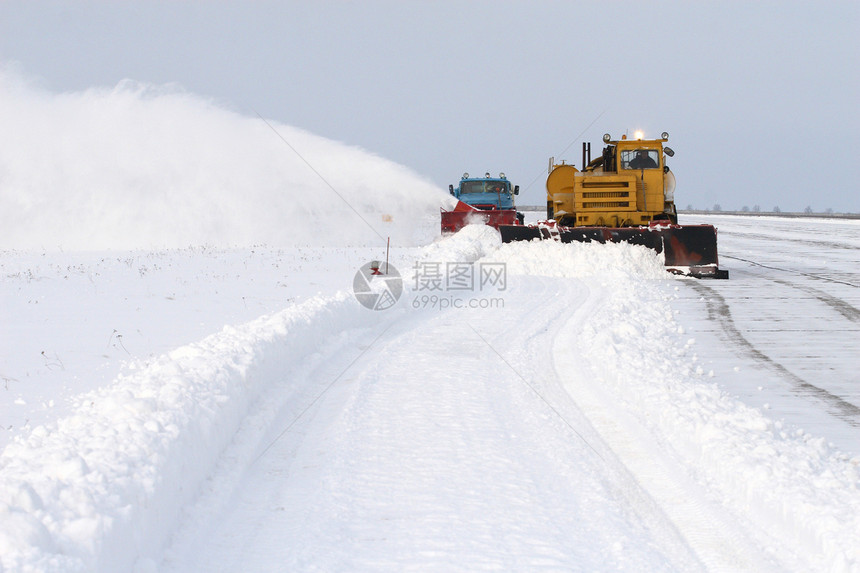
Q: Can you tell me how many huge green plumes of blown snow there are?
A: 0